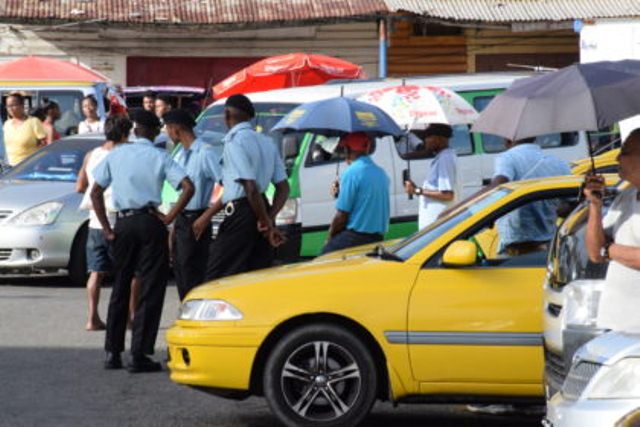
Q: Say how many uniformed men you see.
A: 3